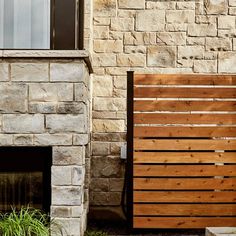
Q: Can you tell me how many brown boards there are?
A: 12